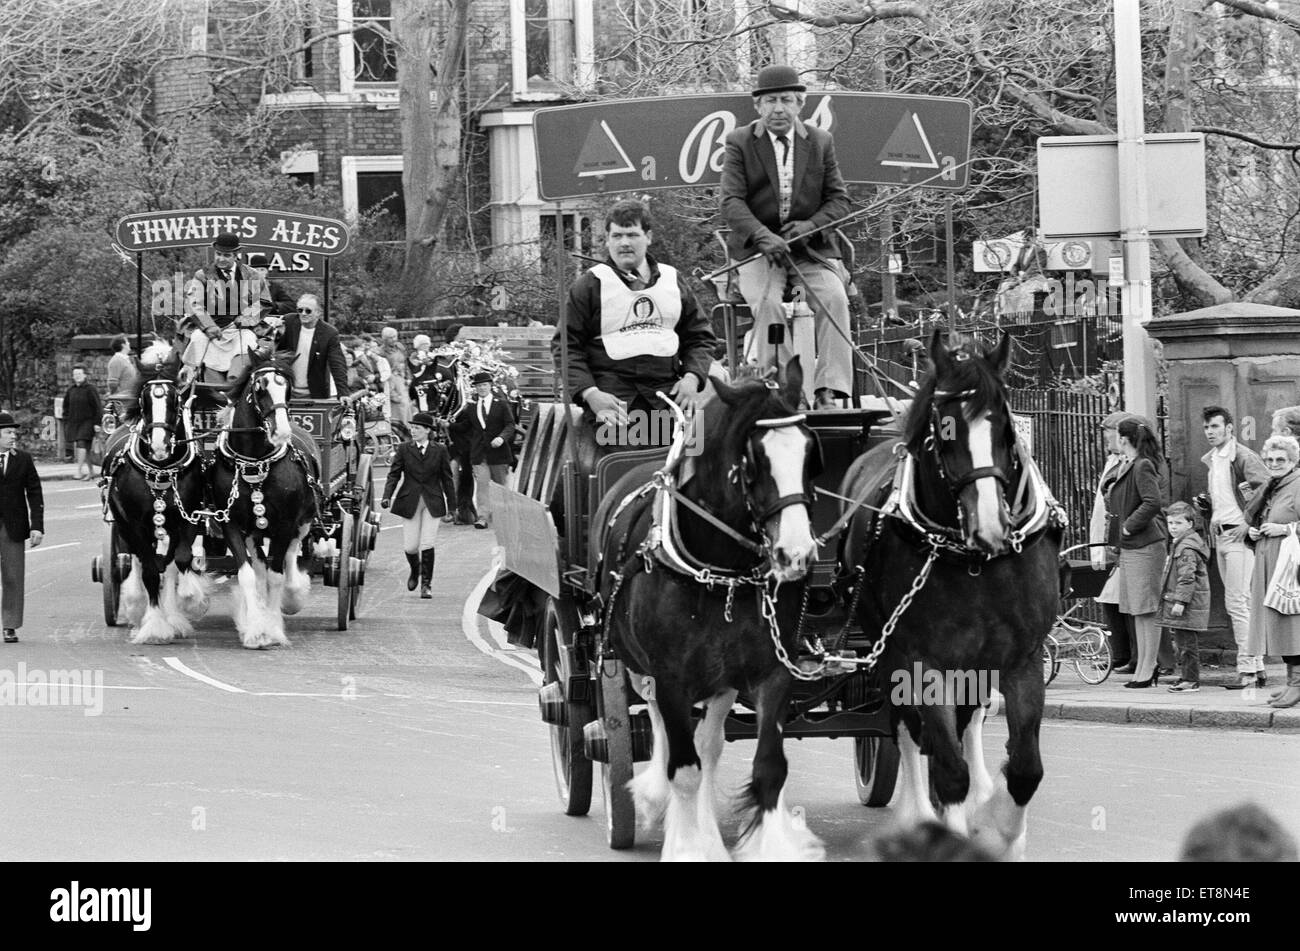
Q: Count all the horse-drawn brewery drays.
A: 2